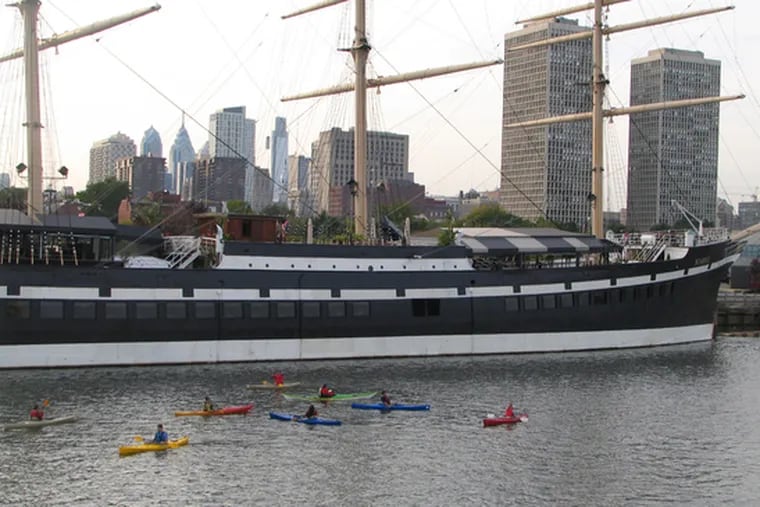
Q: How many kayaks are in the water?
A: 8